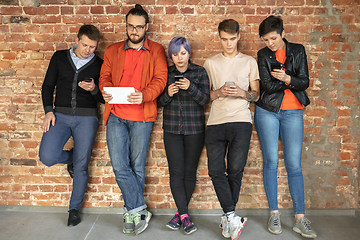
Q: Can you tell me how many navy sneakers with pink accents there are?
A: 2